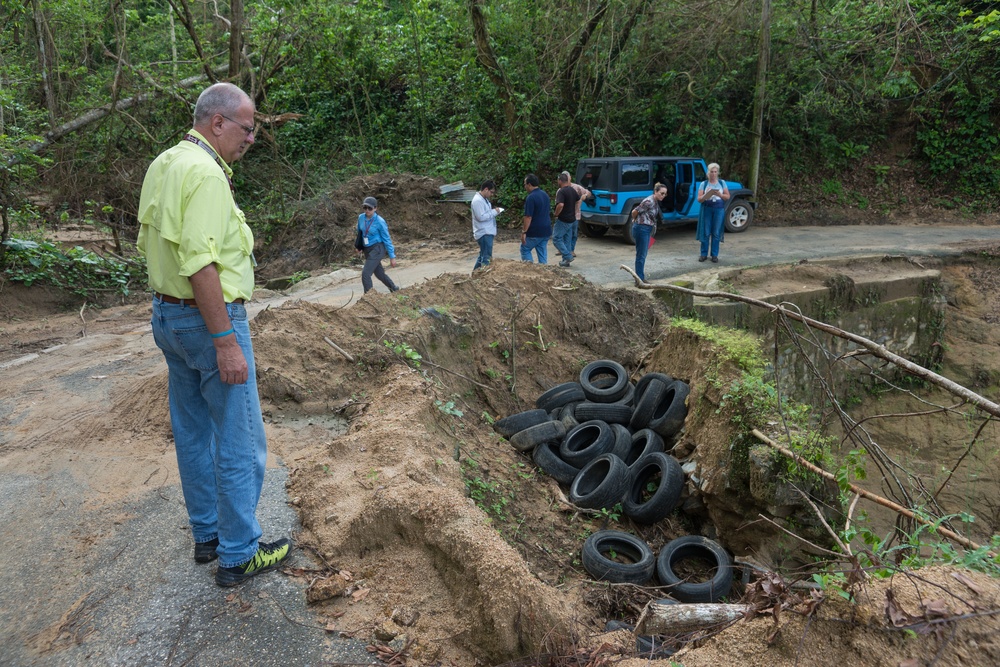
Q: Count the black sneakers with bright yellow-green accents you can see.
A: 2